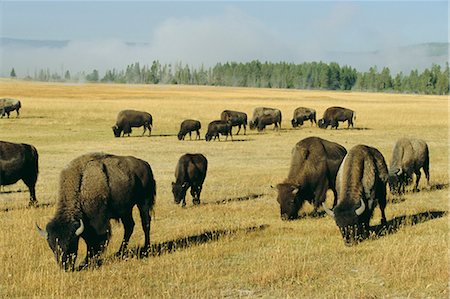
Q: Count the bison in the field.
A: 14